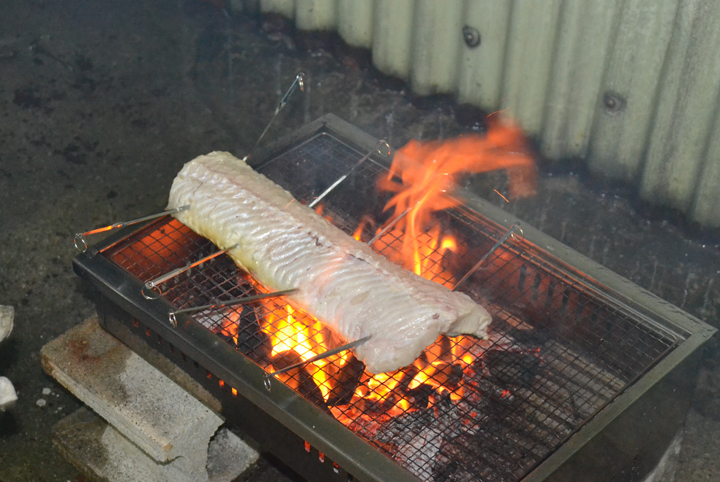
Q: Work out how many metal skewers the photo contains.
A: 8